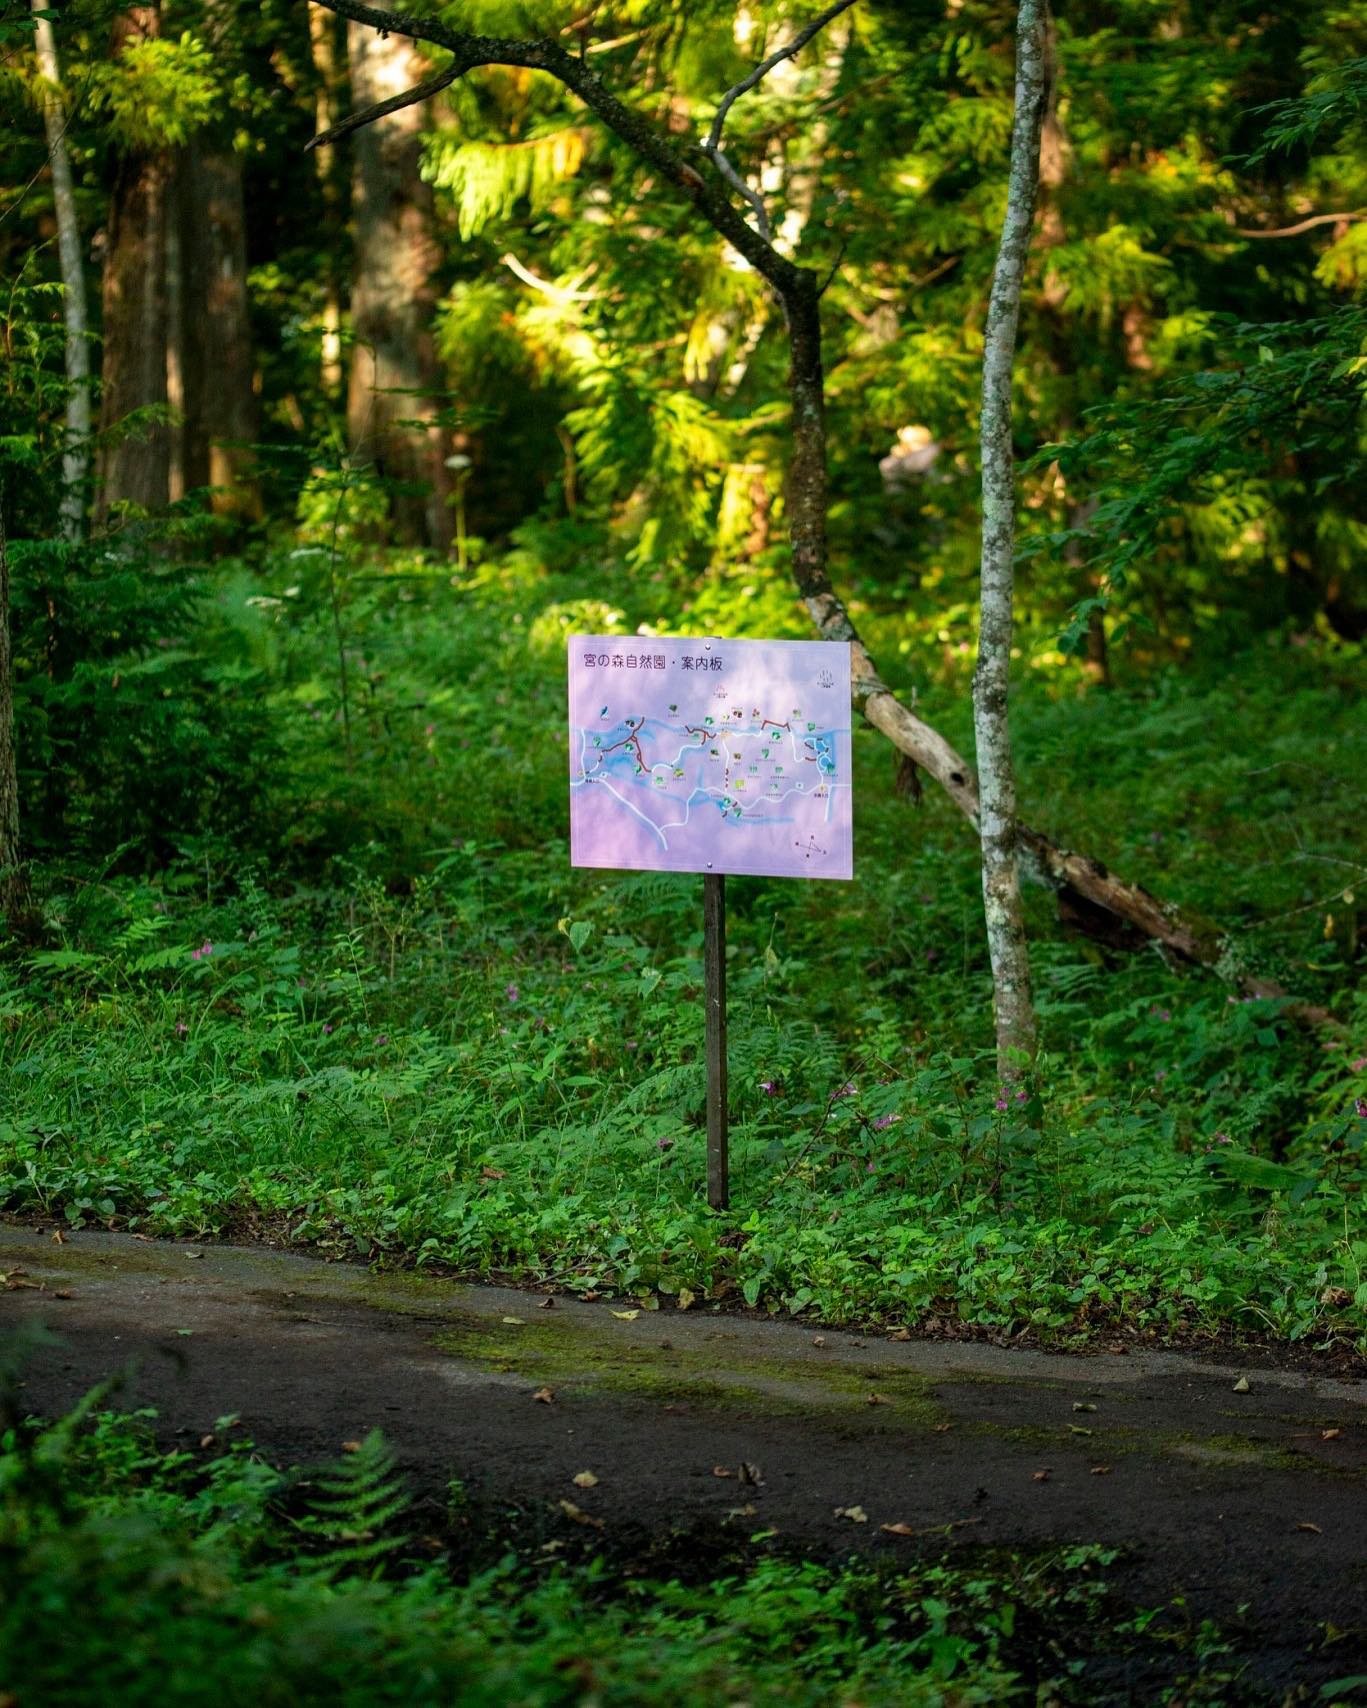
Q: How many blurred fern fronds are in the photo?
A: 1